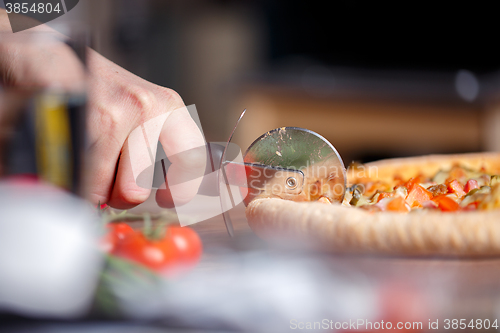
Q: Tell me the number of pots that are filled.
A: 0